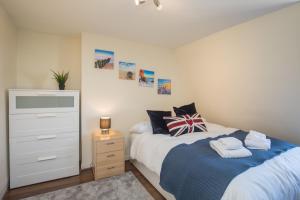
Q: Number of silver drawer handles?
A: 3